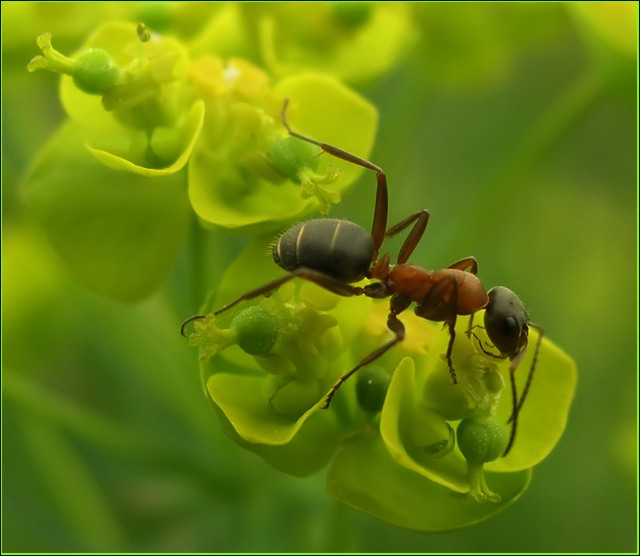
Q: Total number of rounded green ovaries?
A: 5